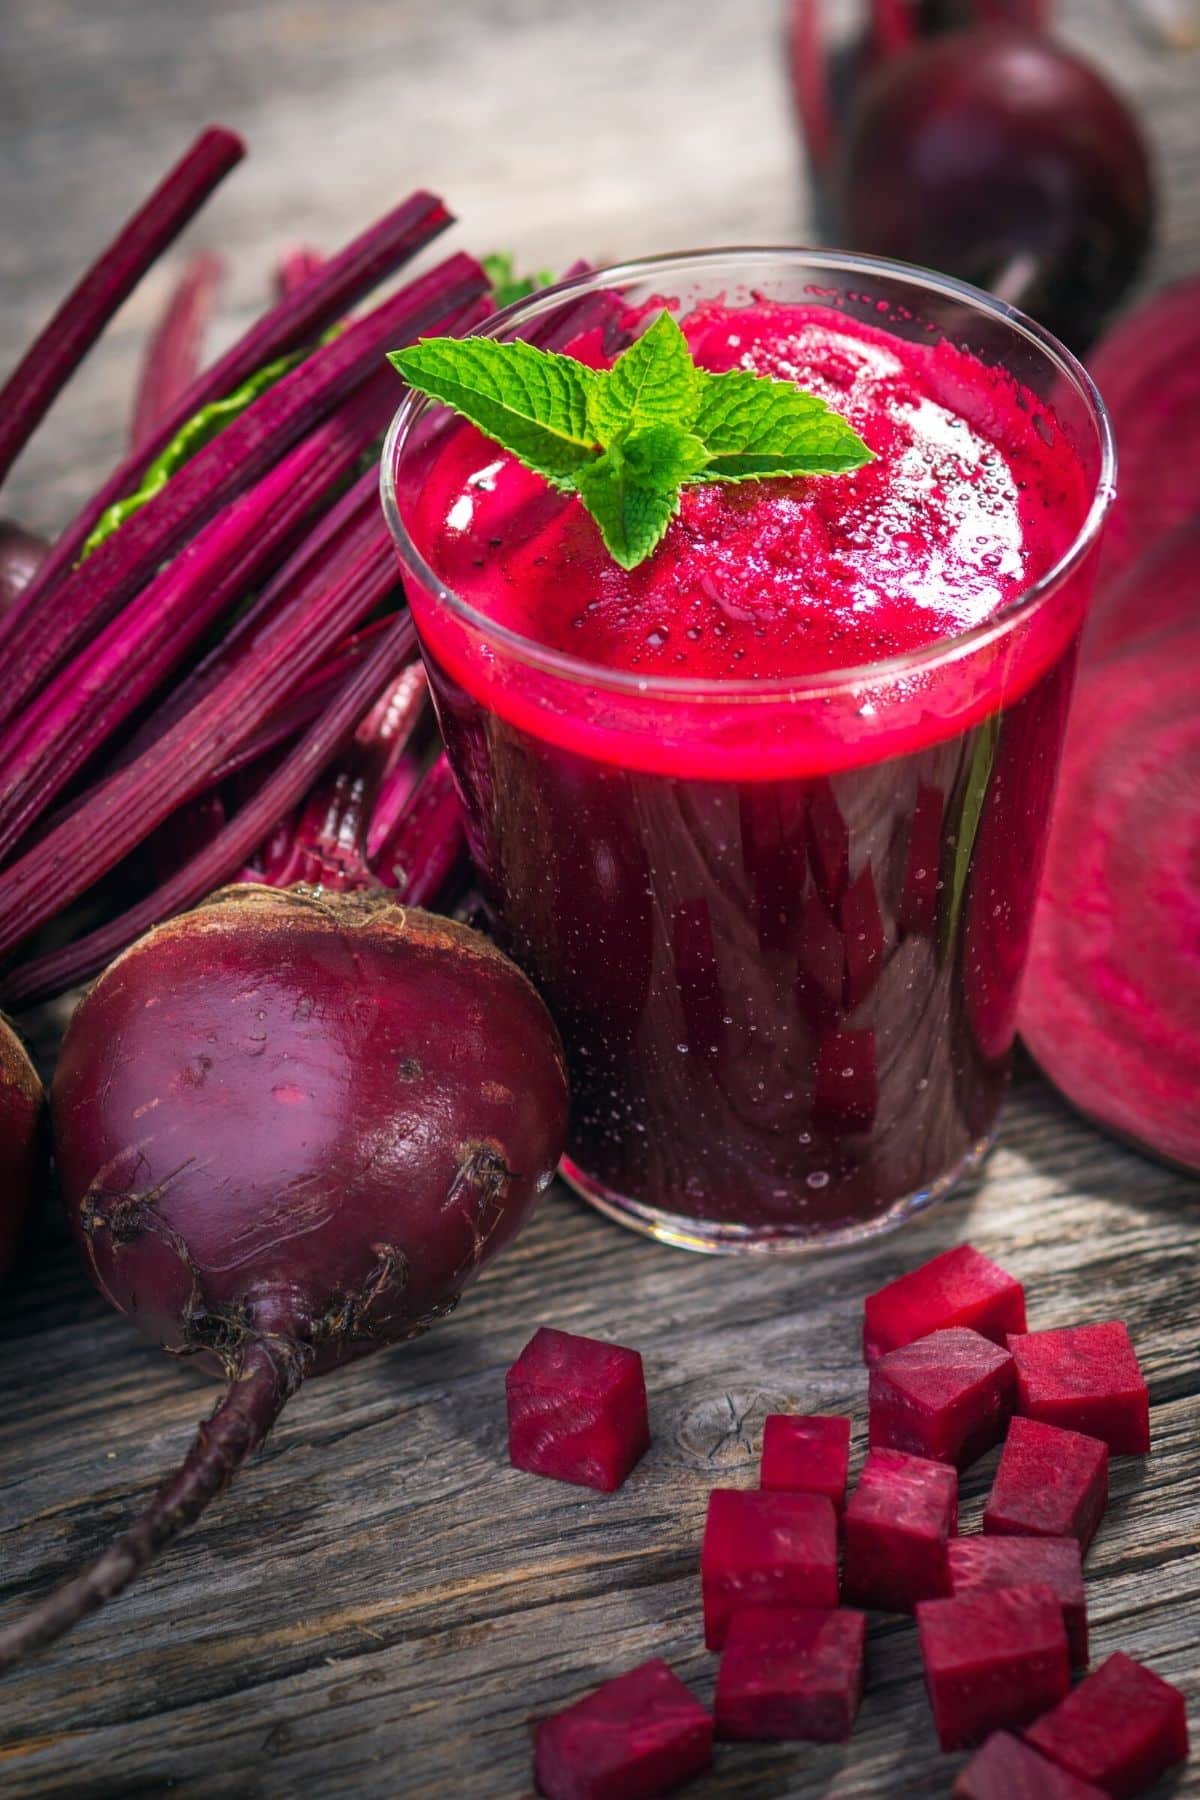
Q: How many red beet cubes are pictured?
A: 14